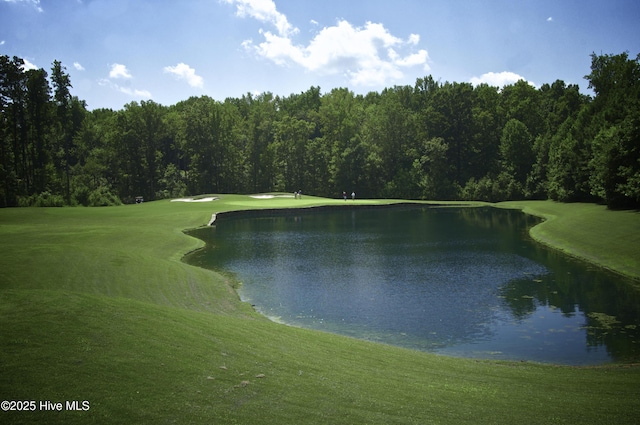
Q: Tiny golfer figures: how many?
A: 4